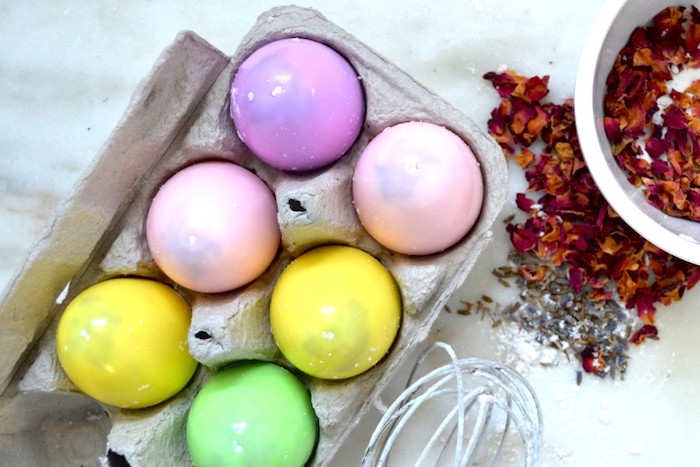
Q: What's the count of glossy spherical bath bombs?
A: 6